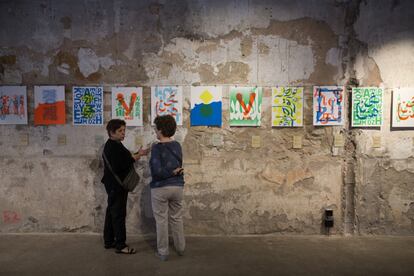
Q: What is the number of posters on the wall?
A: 11